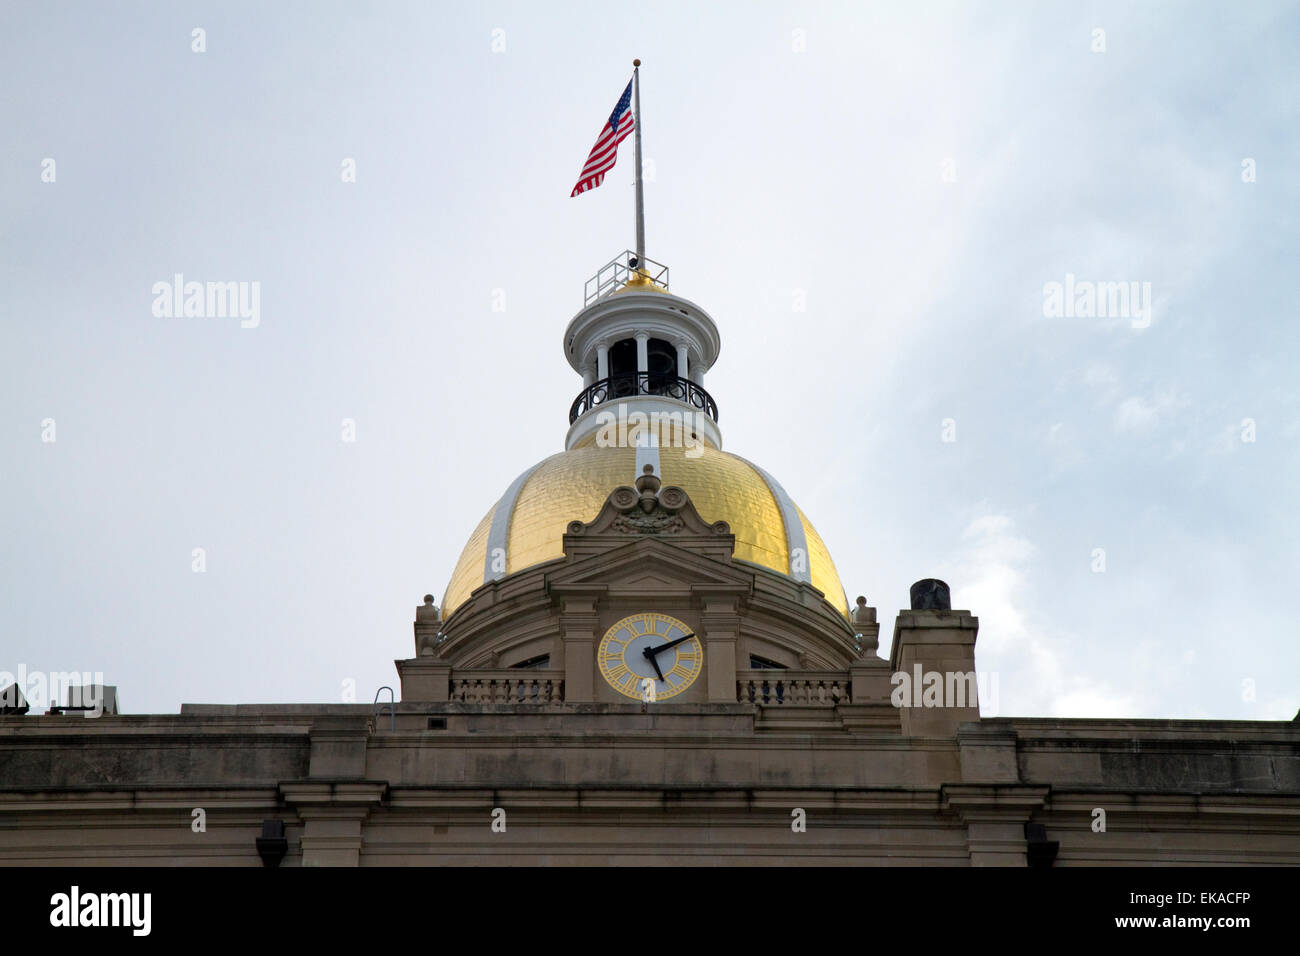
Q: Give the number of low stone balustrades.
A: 2